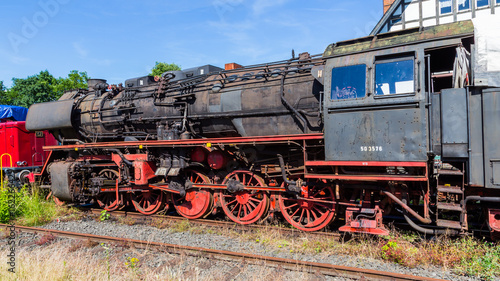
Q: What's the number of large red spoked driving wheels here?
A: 5